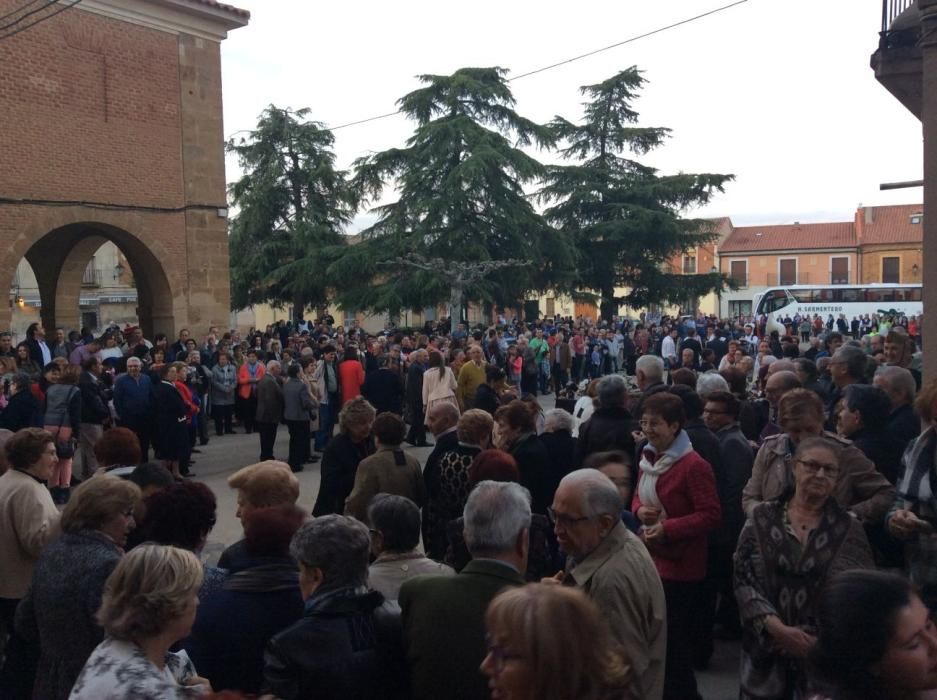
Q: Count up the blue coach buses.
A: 0